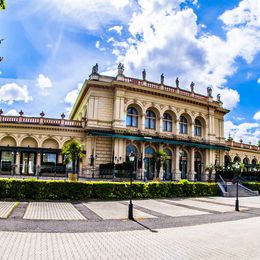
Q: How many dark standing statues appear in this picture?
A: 8